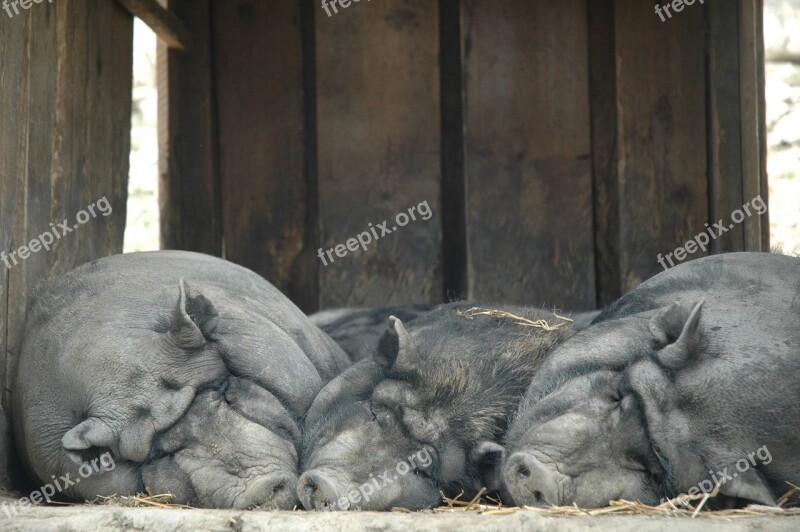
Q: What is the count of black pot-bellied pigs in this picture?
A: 3